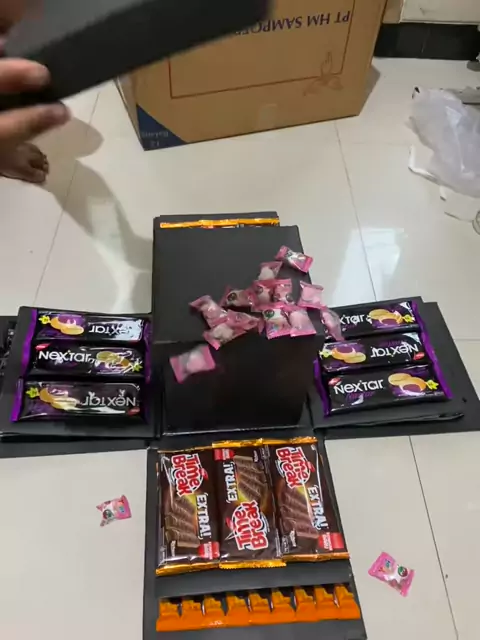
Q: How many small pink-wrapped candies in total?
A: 15